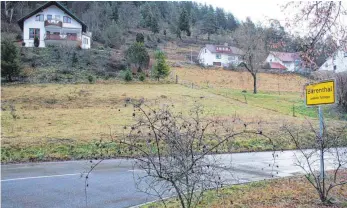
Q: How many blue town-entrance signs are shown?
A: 0